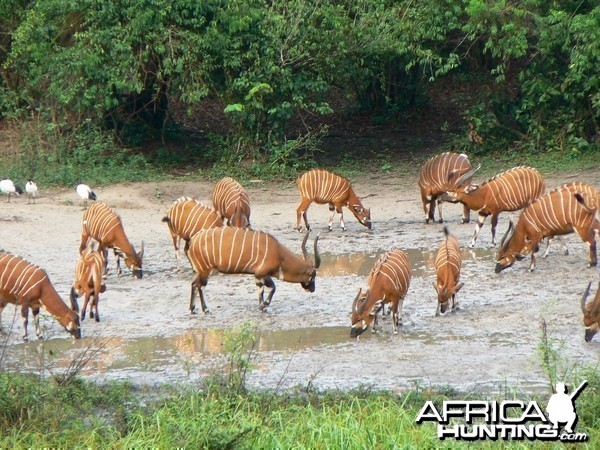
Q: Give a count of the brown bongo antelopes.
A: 14